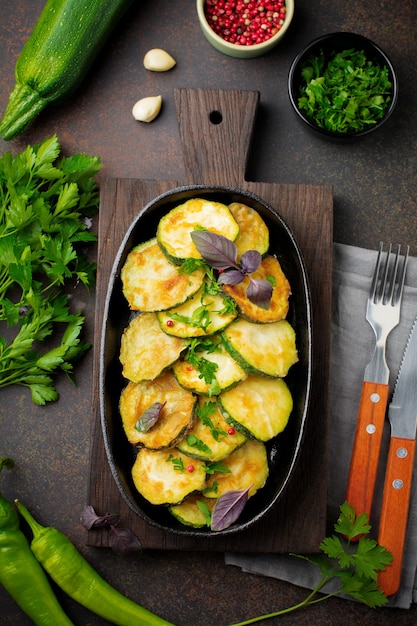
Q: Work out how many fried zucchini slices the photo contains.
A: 14